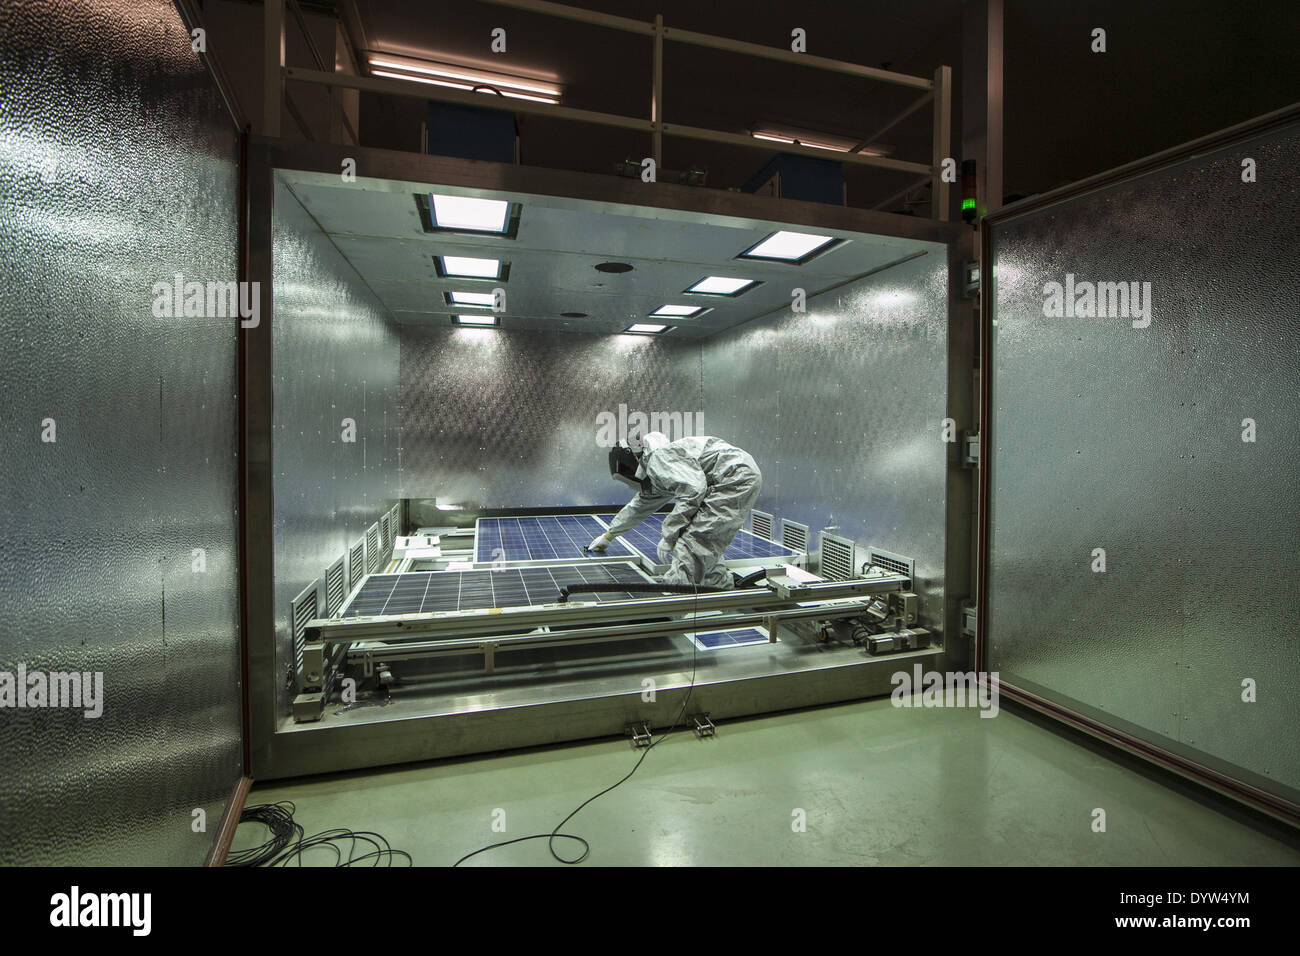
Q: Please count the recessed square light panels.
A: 8